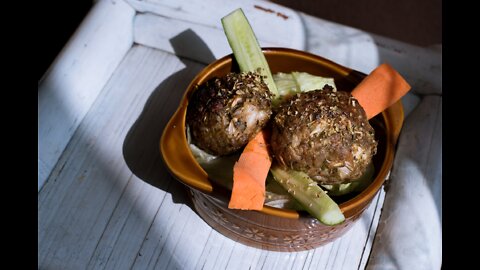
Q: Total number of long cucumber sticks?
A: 2